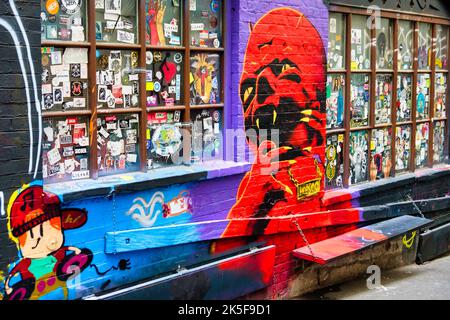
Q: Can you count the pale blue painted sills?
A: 1